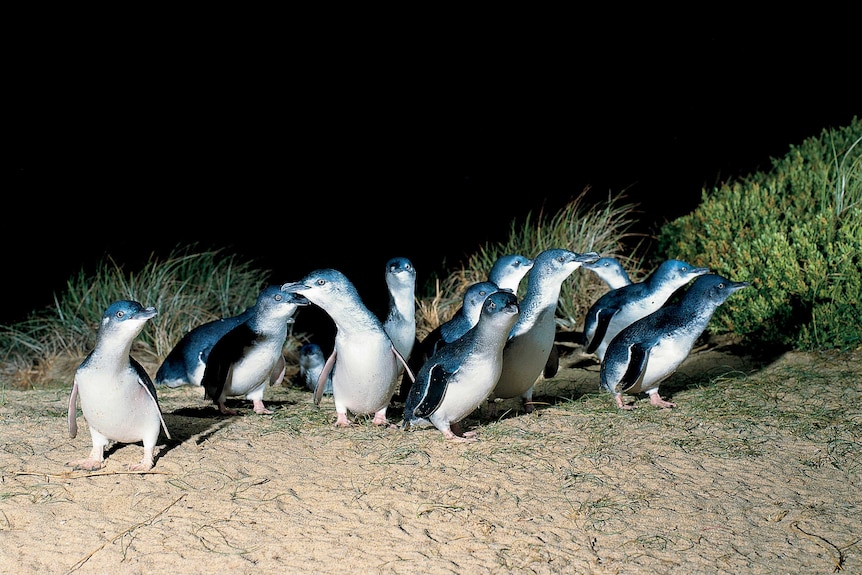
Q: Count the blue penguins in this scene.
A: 13